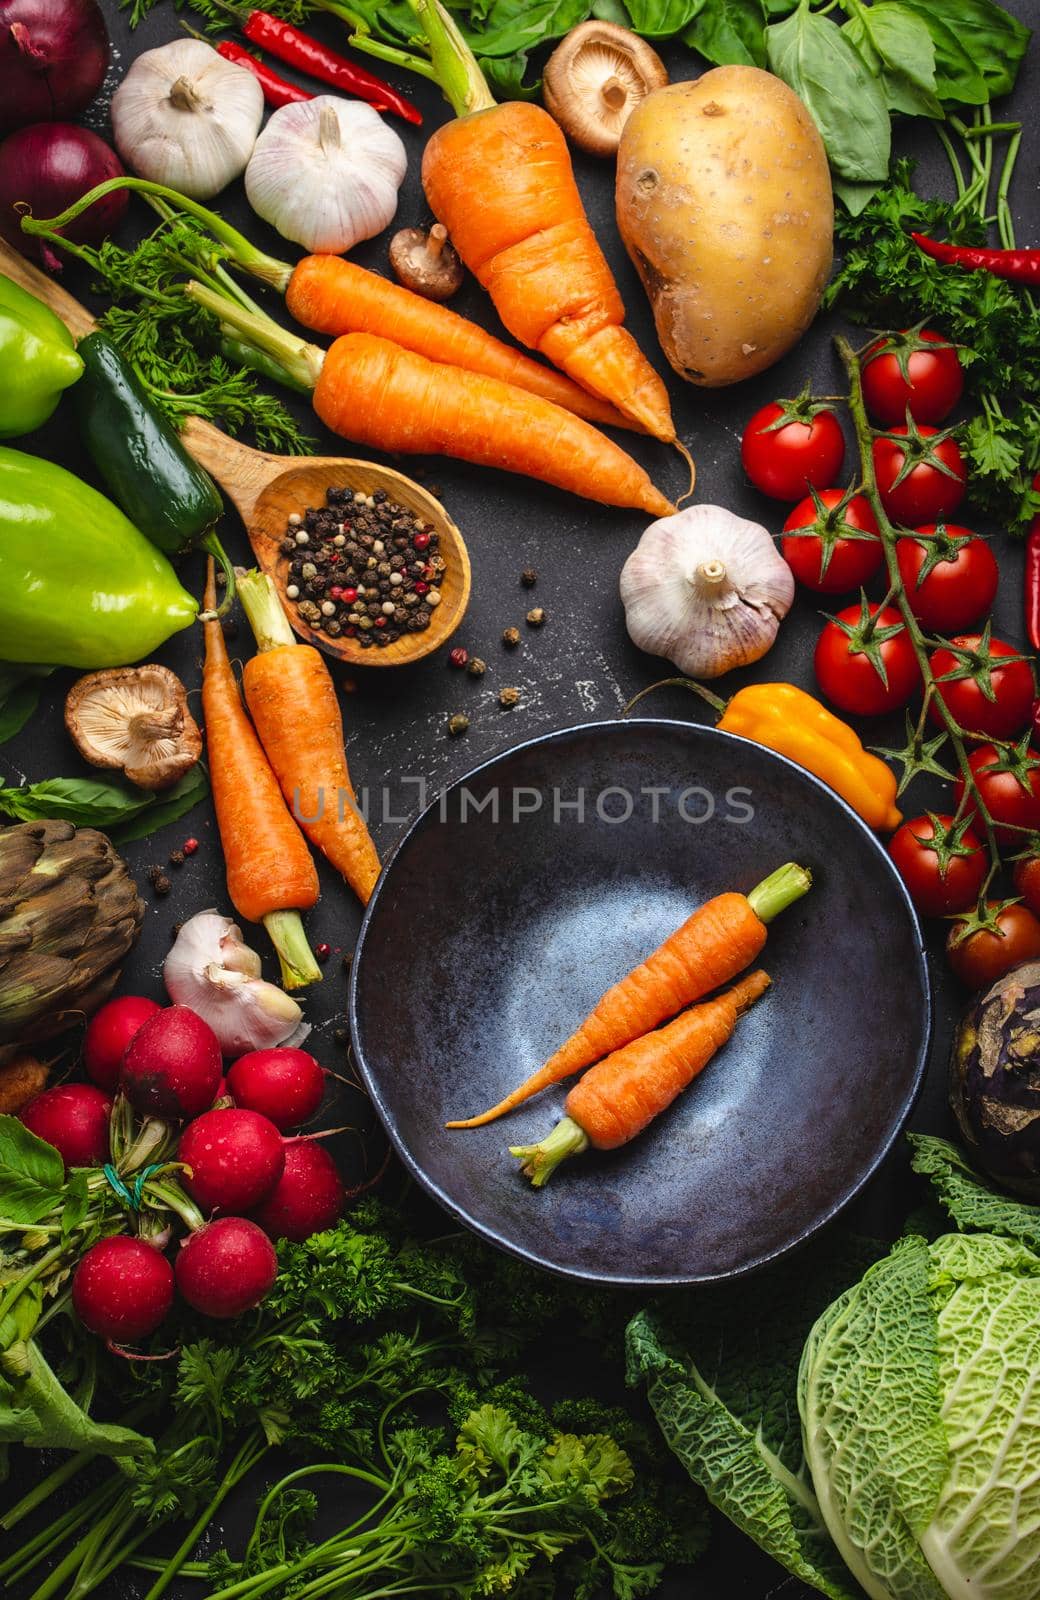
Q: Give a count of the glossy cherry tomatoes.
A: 11